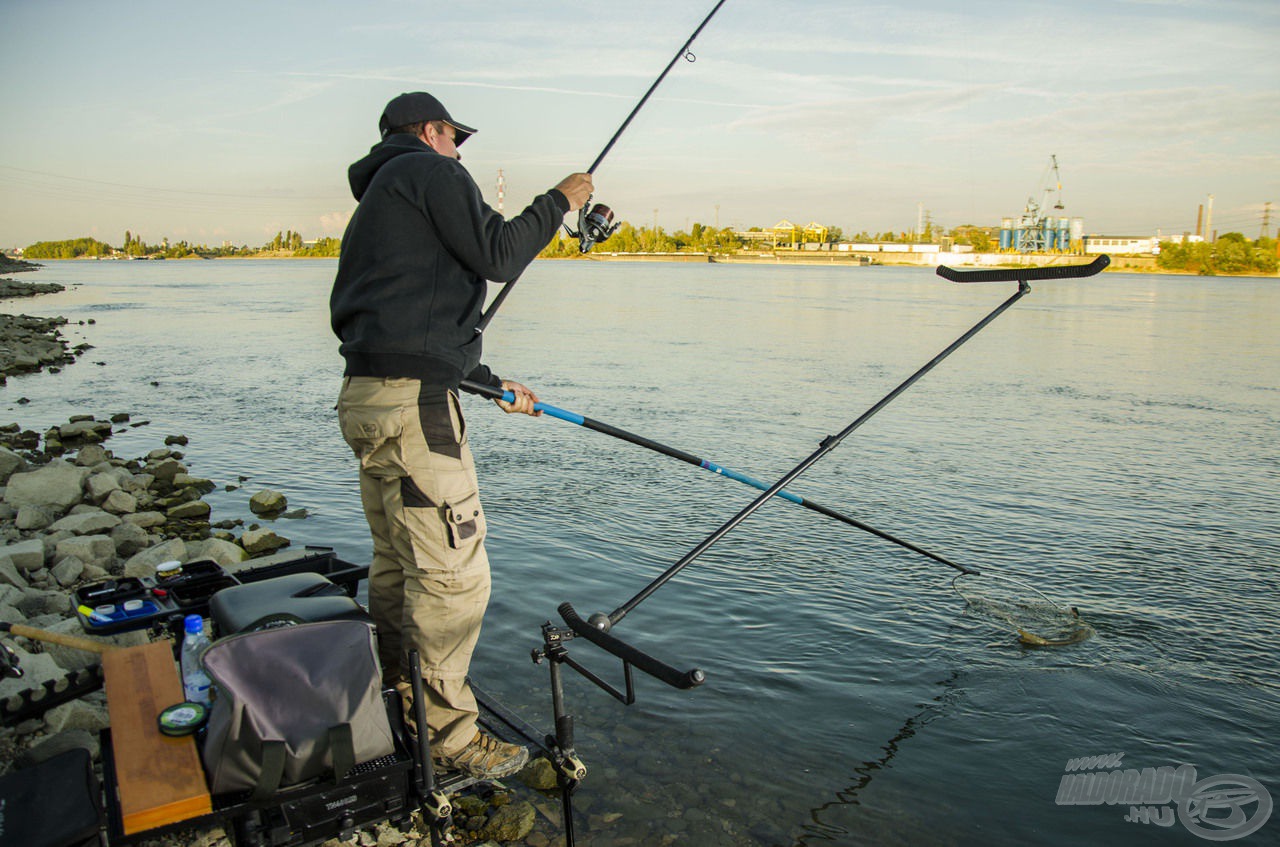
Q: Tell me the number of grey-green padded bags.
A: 1